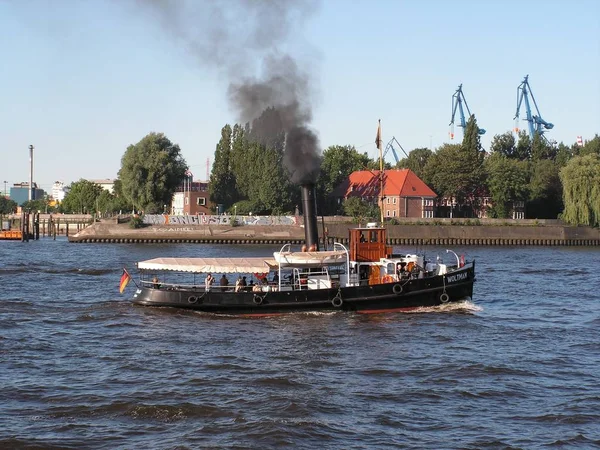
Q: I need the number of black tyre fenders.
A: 5